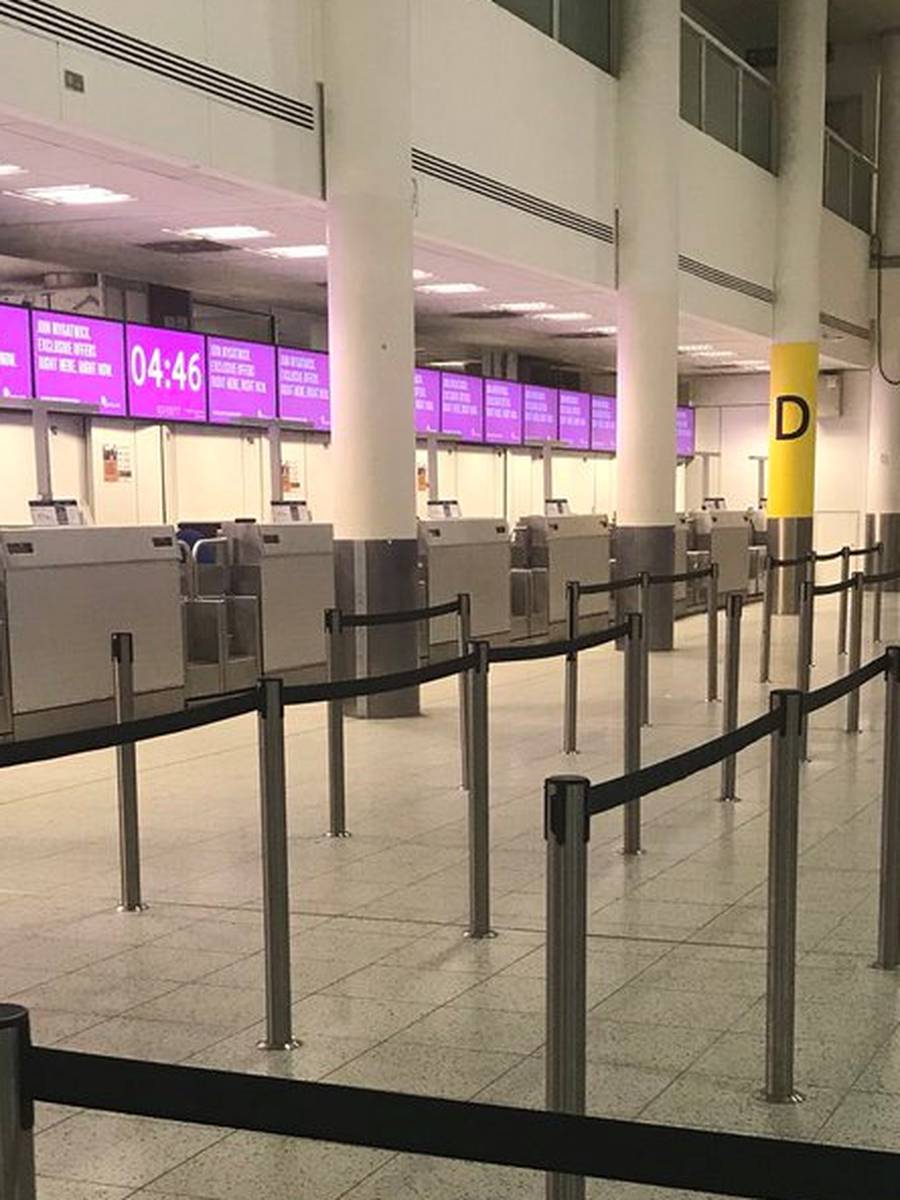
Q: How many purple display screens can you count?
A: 12